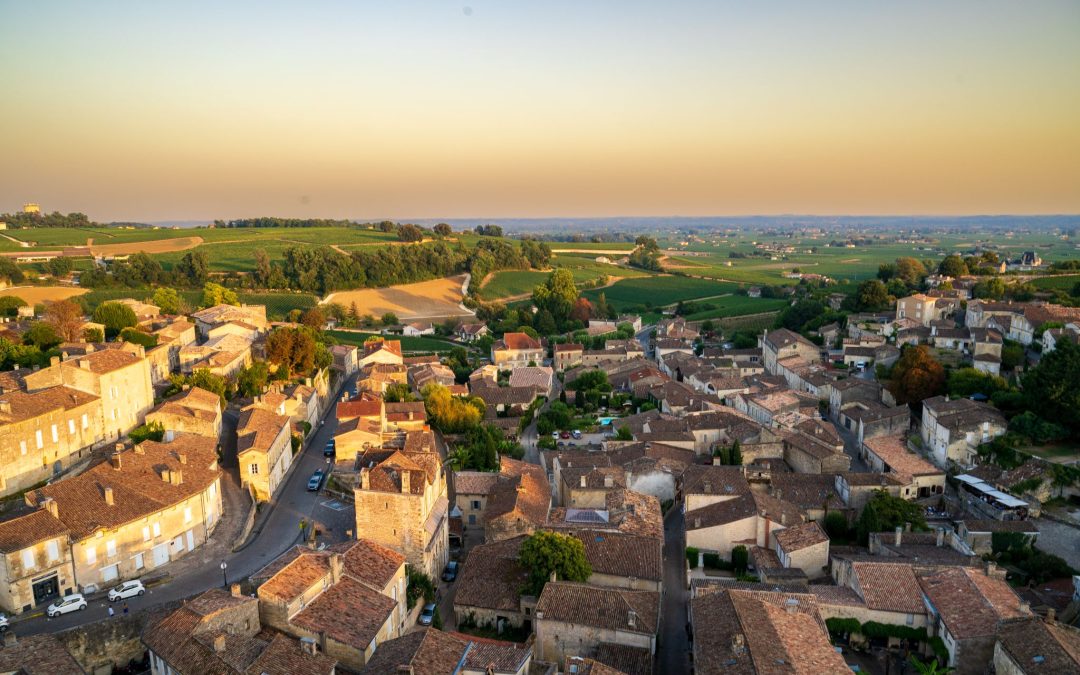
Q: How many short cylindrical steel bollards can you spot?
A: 0